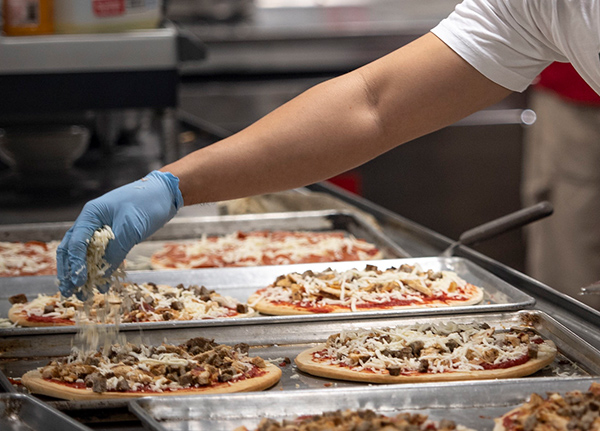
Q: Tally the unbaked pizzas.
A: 8